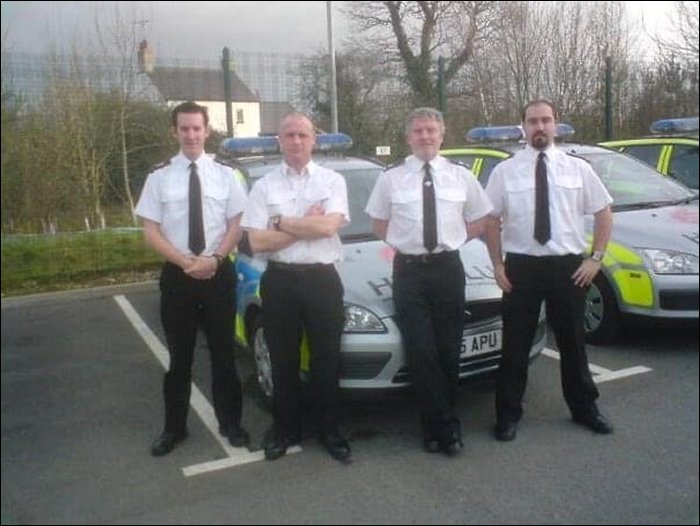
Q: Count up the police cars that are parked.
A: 3